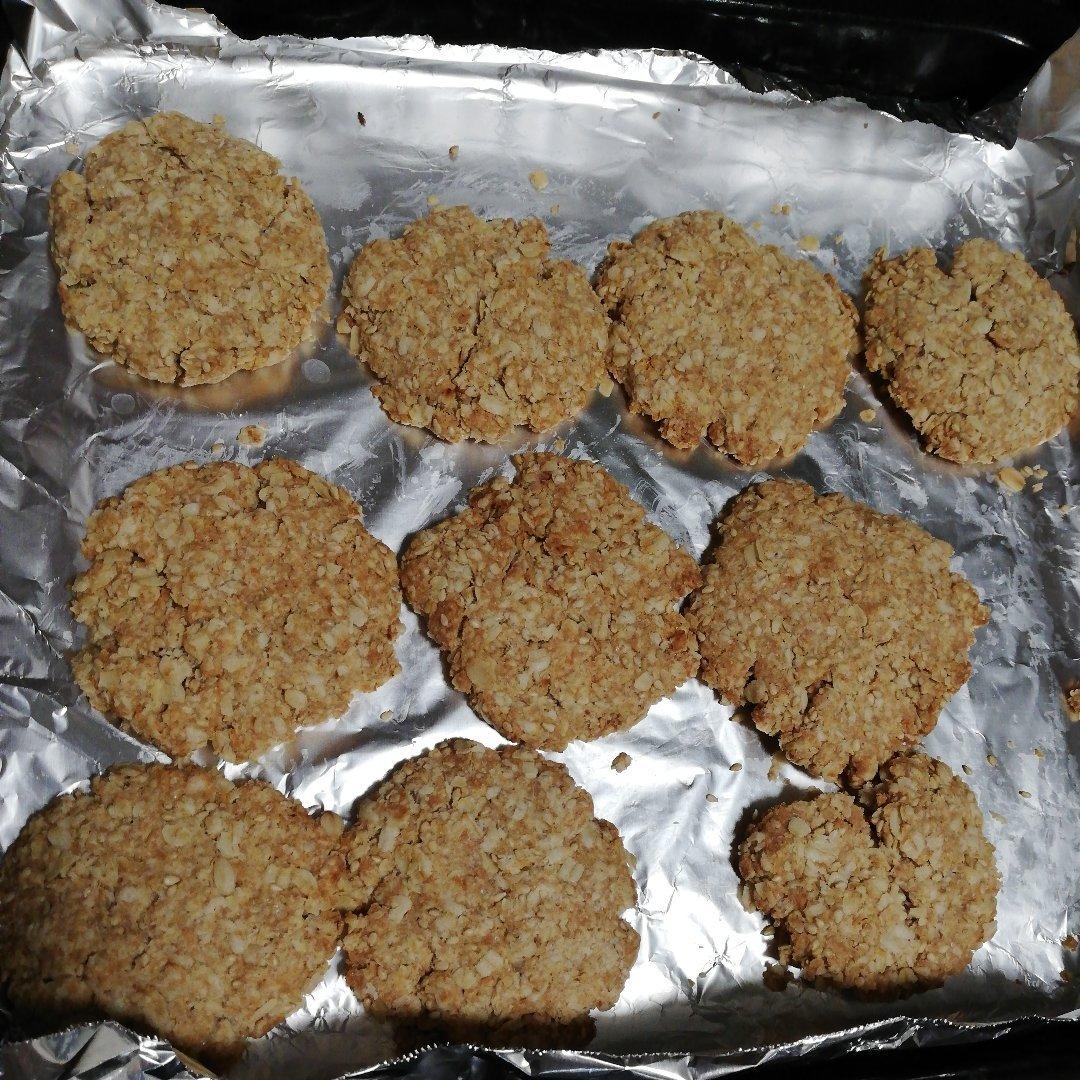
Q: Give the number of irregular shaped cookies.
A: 10